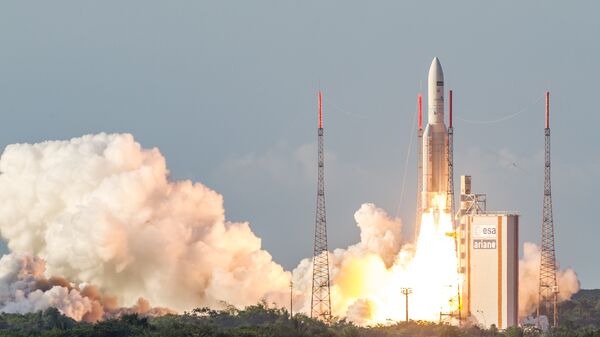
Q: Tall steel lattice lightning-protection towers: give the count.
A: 4